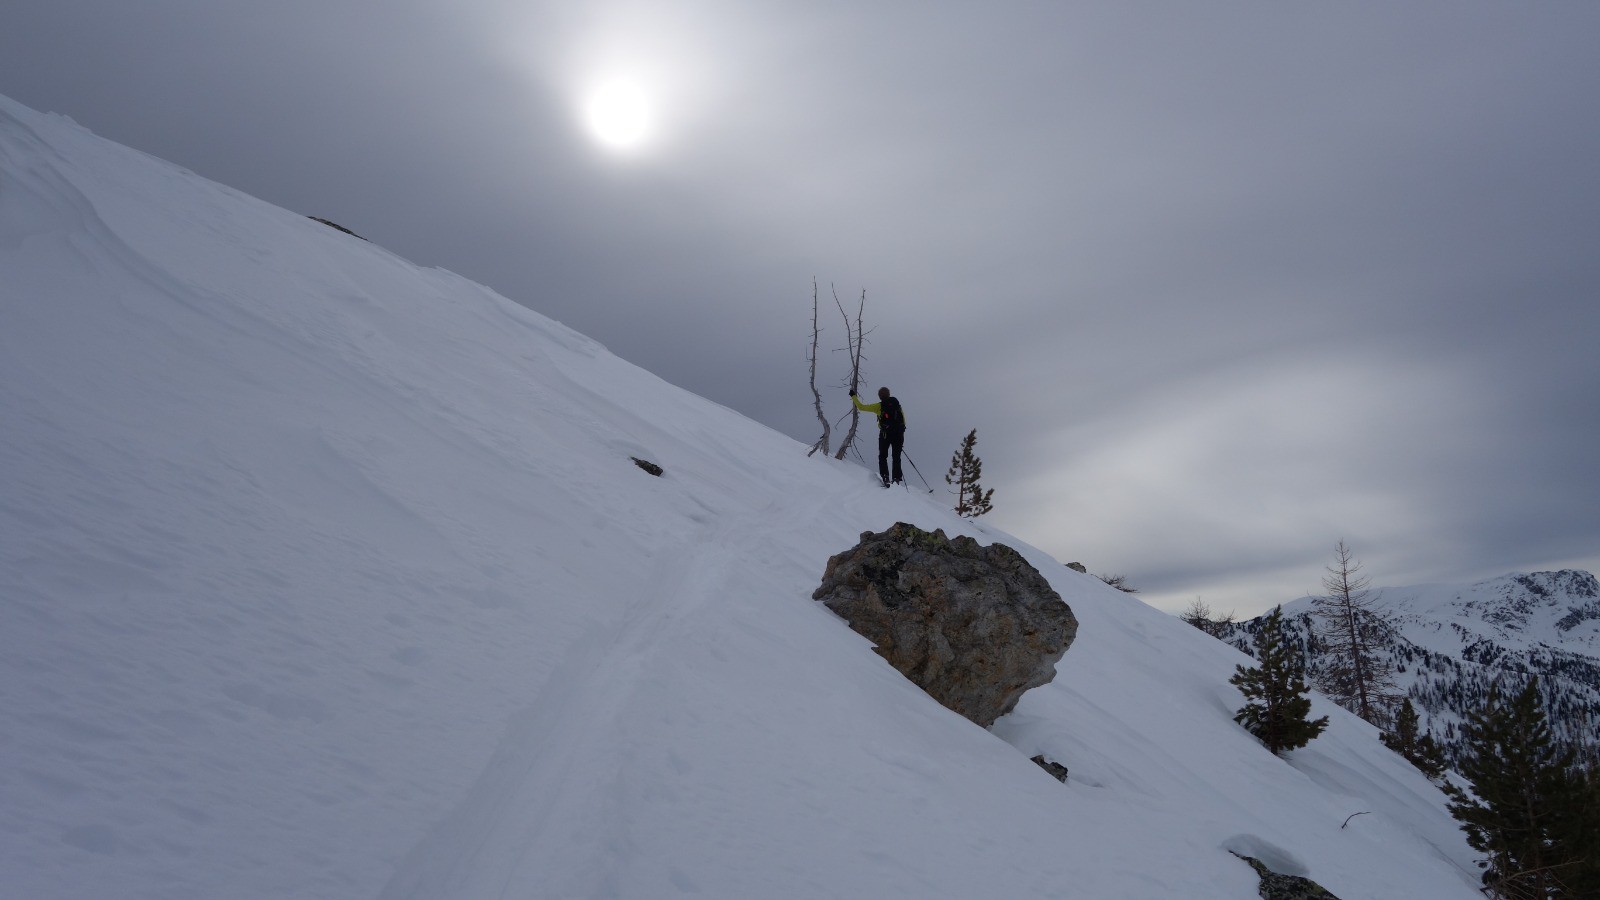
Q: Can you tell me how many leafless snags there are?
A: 2